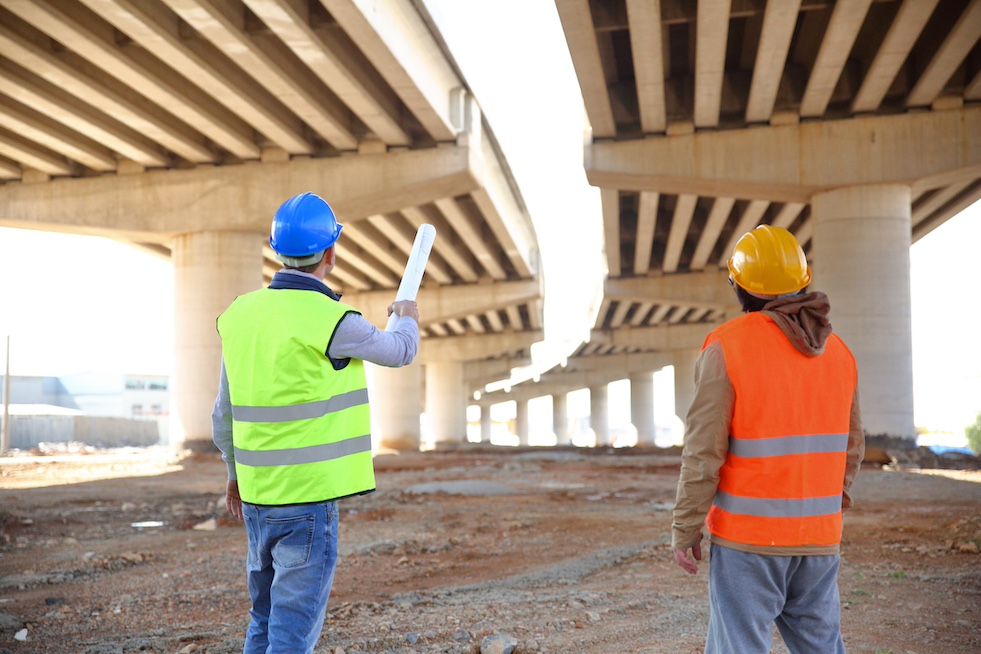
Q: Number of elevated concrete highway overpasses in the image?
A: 2